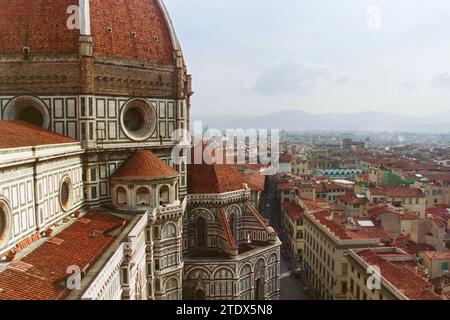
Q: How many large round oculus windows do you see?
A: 4